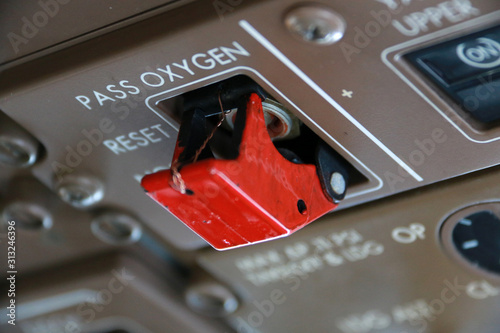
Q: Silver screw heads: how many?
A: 6